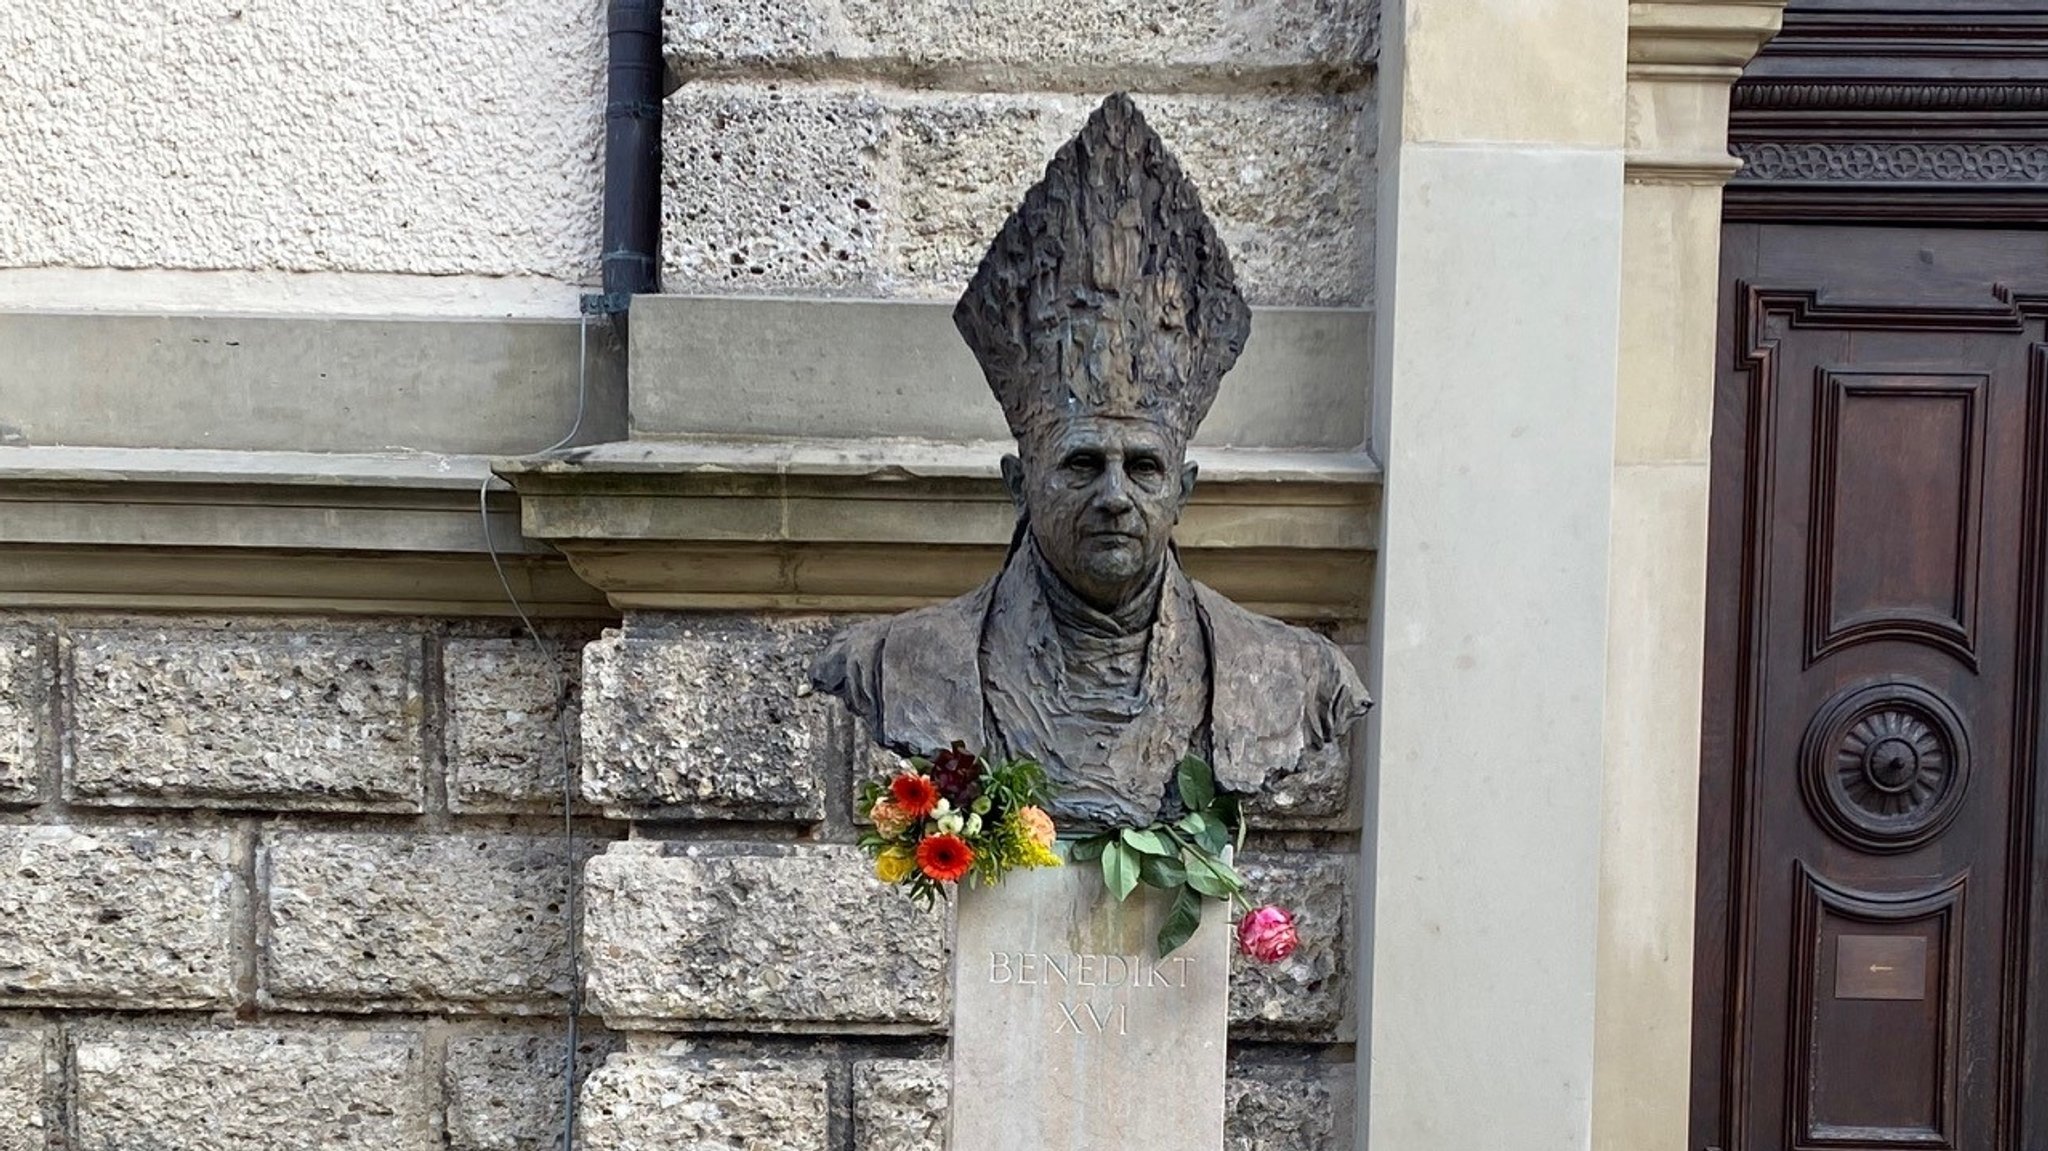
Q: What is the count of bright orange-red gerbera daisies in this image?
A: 2